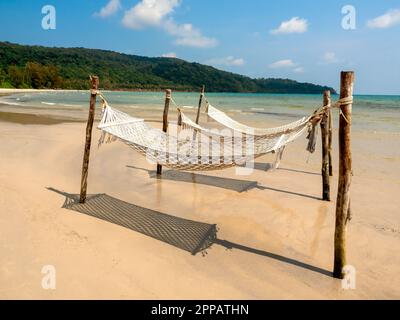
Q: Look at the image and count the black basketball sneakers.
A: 0